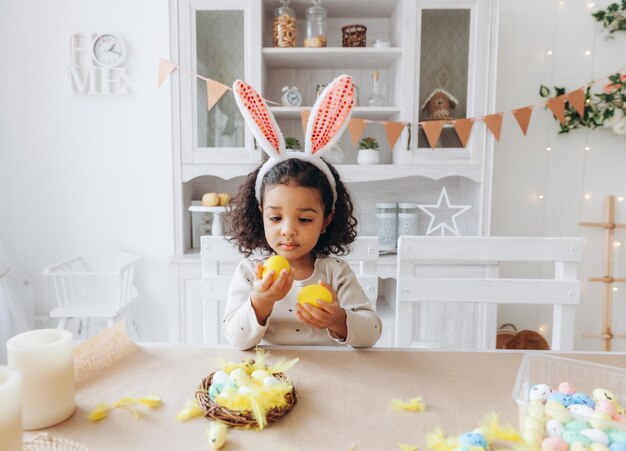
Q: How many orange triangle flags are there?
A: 11